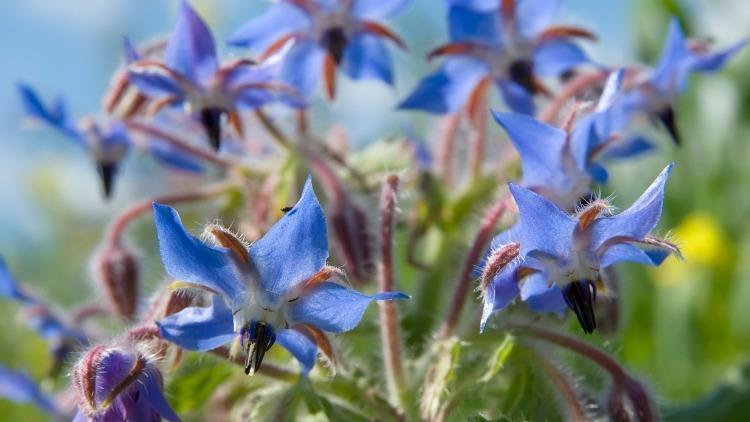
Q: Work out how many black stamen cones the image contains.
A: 7